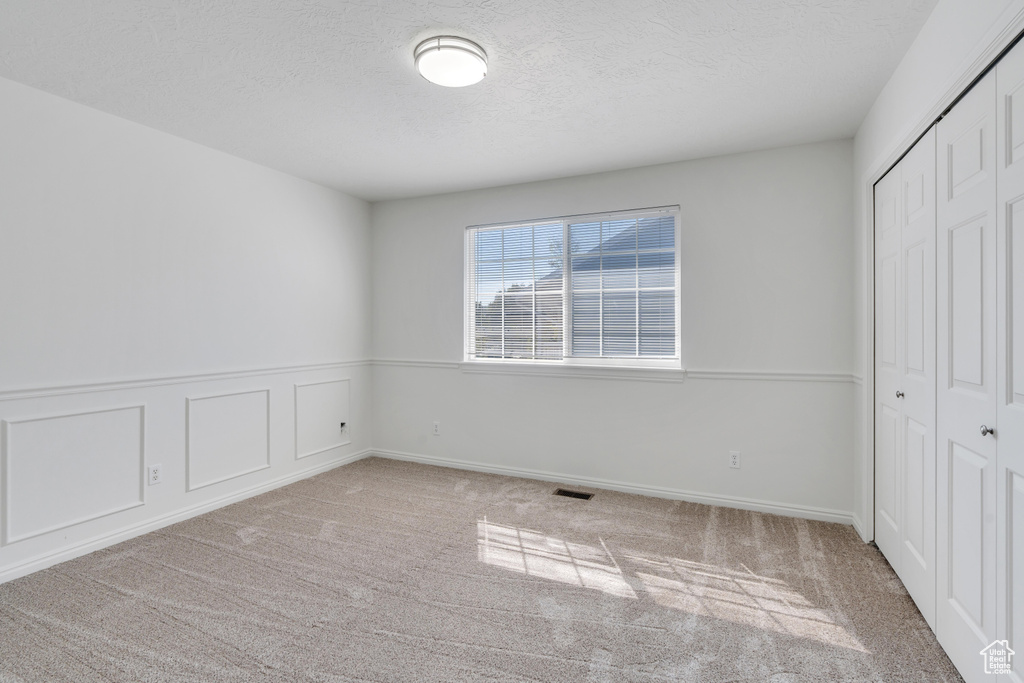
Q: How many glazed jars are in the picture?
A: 0